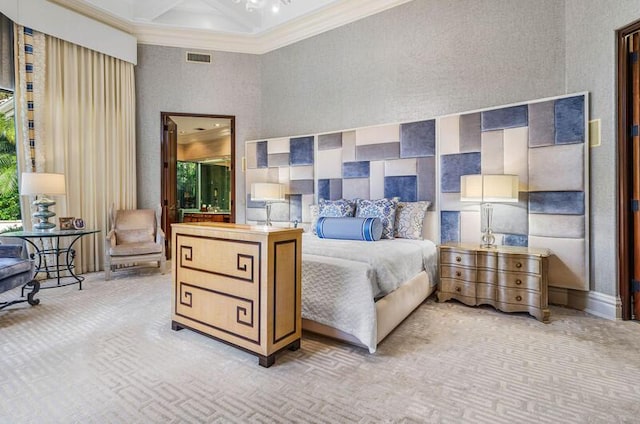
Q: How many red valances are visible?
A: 0